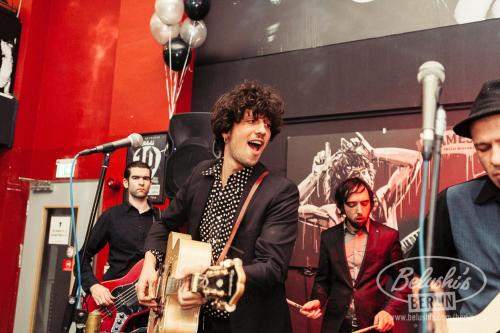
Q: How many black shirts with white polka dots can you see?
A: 1